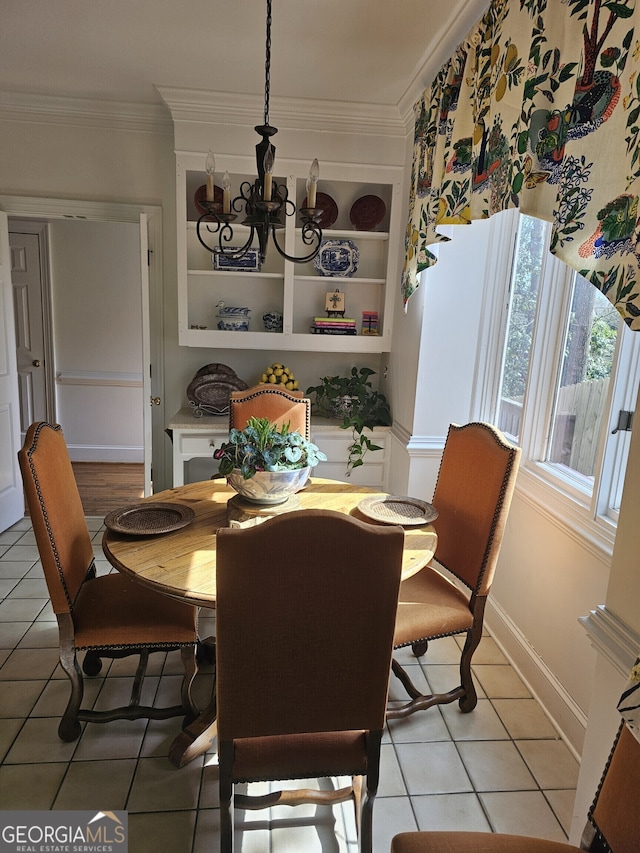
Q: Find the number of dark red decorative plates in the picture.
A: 3